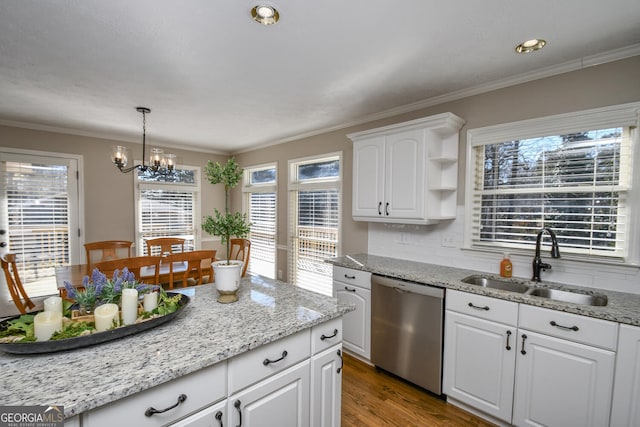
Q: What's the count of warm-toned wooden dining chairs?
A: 6